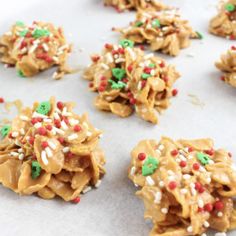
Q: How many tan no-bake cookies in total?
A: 8